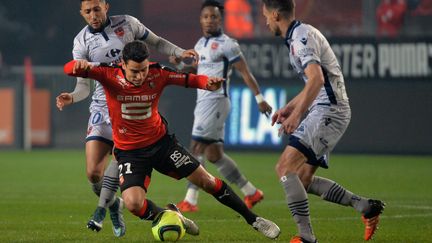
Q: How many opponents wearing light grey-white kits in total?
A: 3